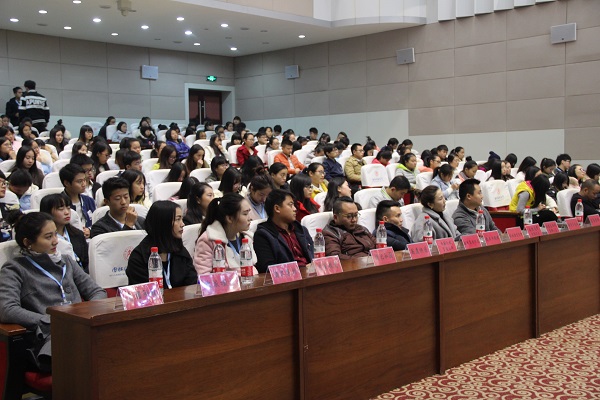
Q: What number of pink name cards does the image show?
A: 14